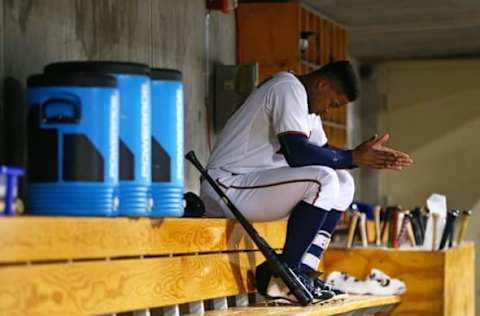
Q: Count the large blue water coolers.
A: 3